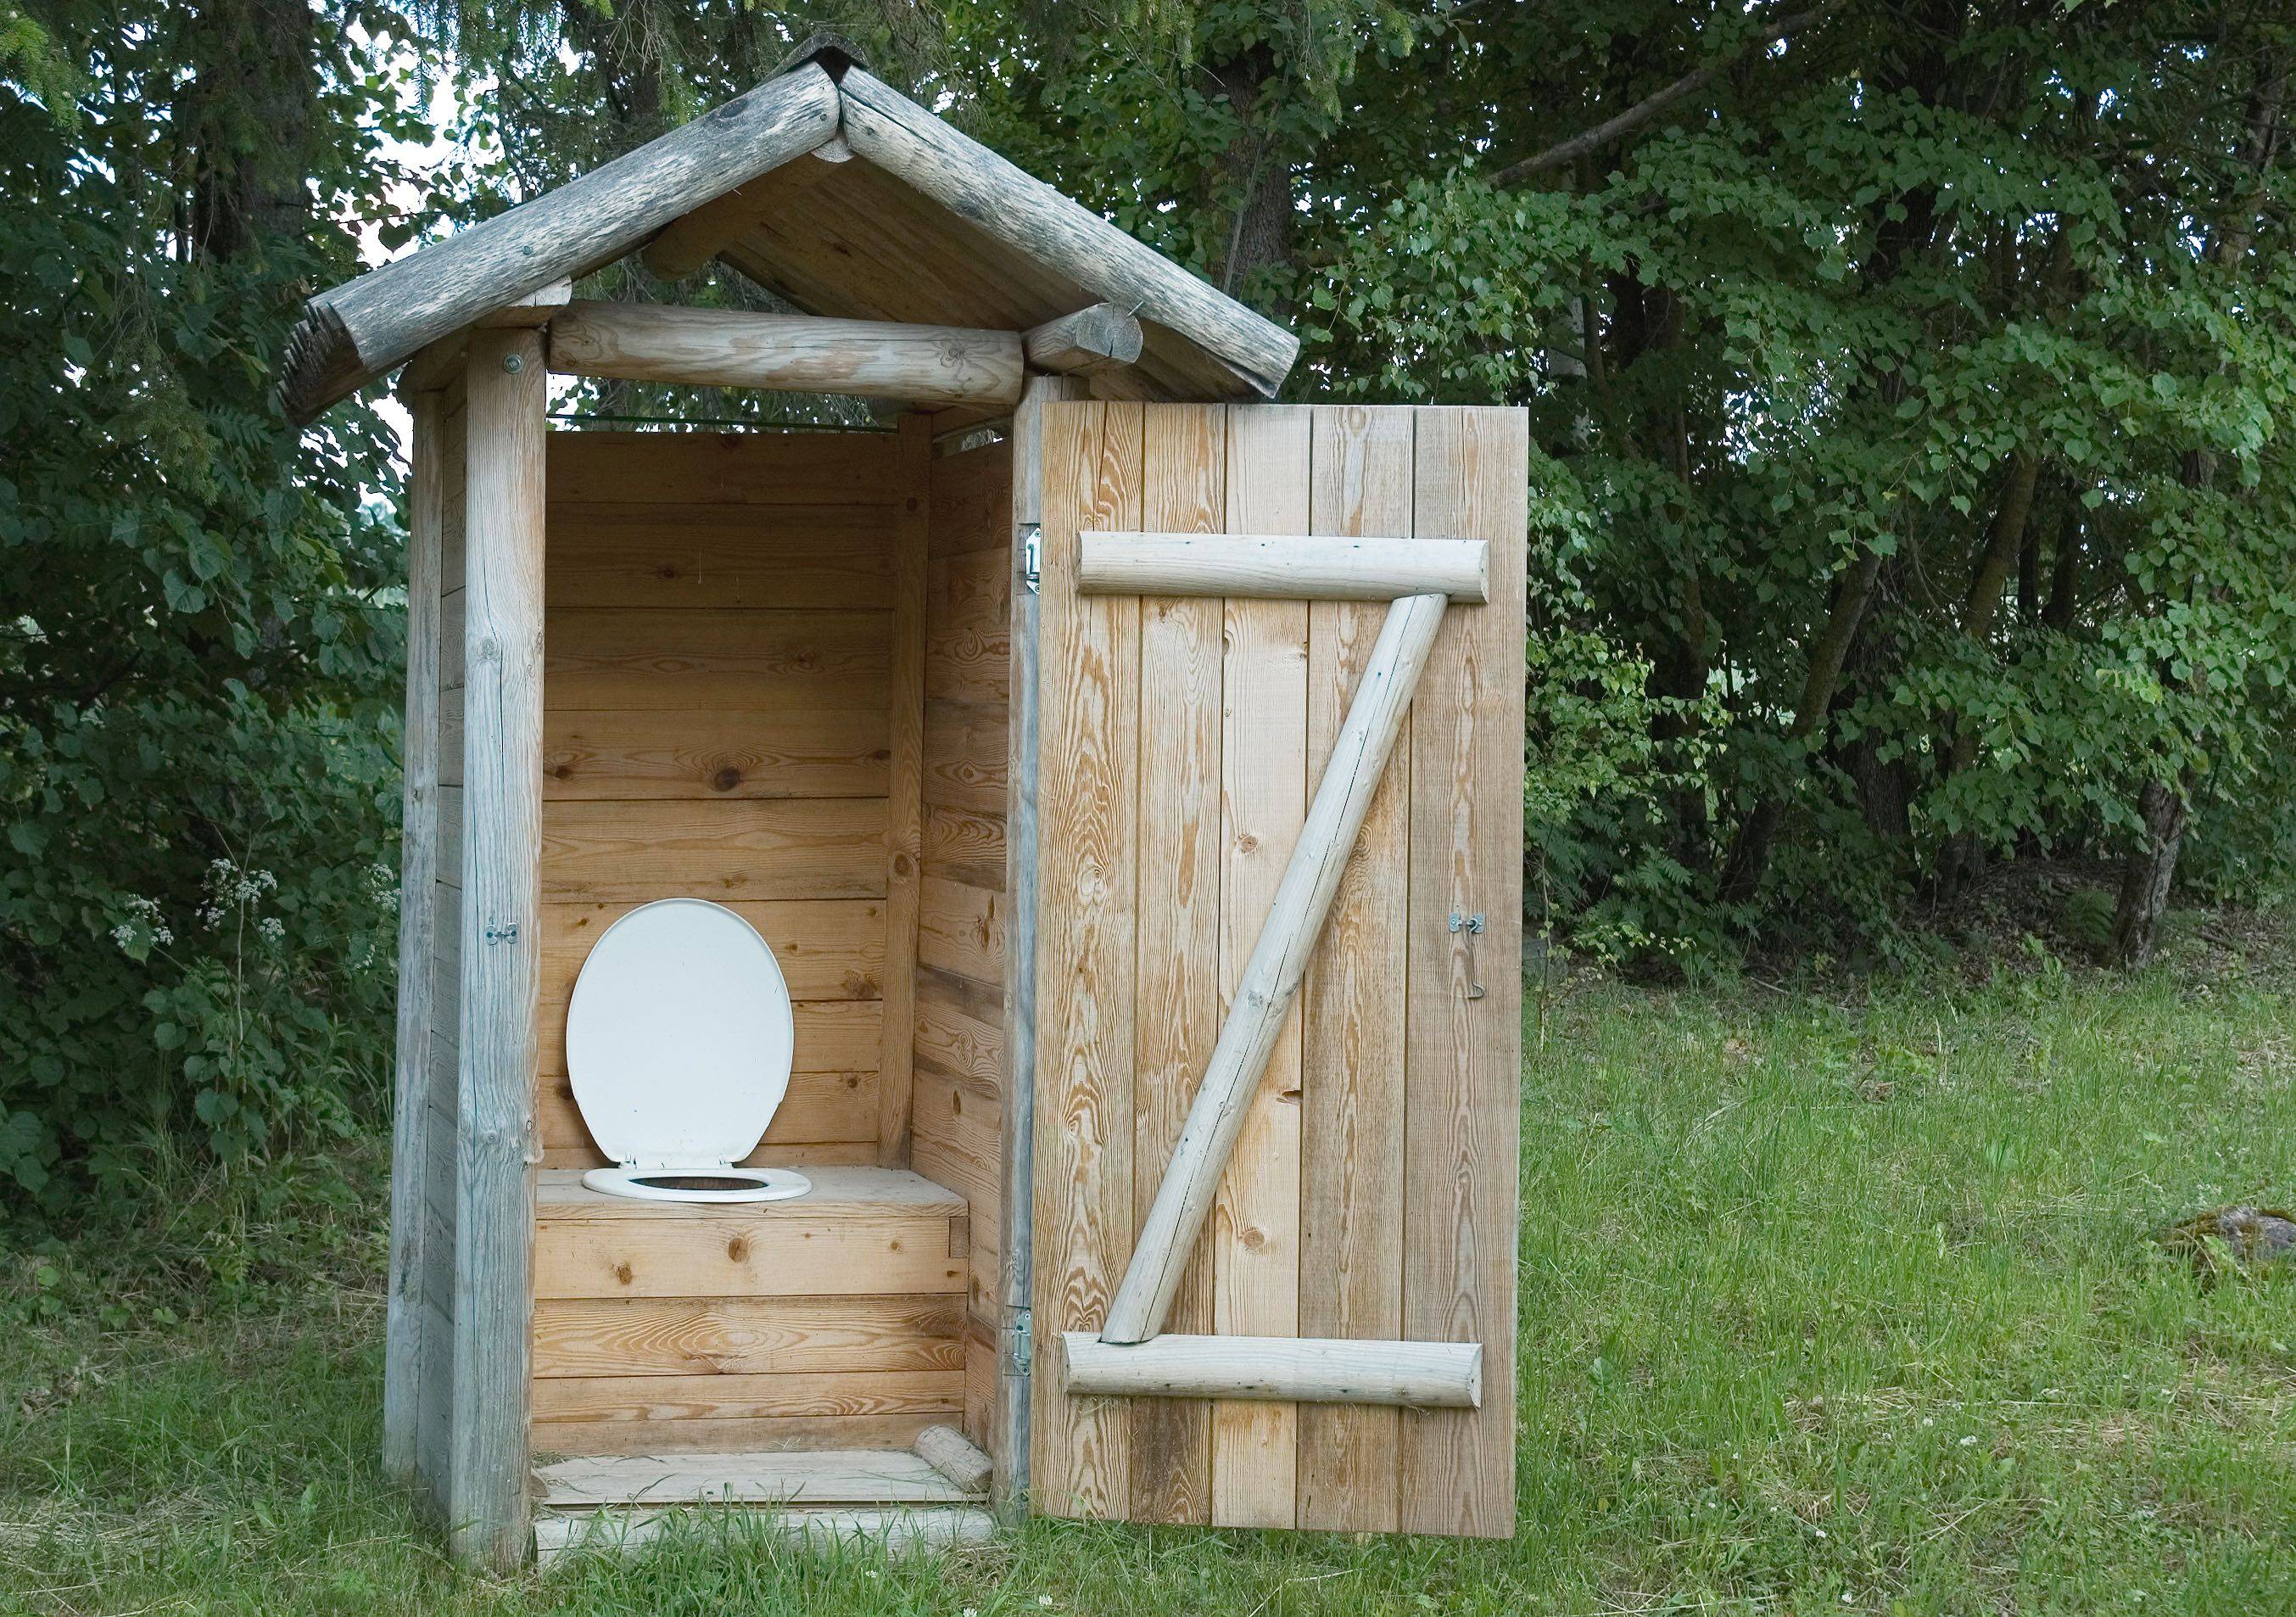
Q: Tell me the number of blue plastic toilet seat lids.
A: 0